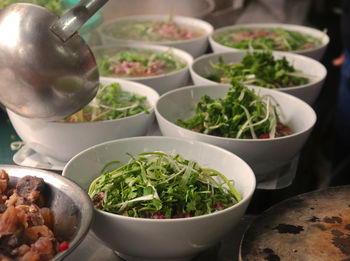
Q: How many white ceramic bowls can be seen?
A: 7